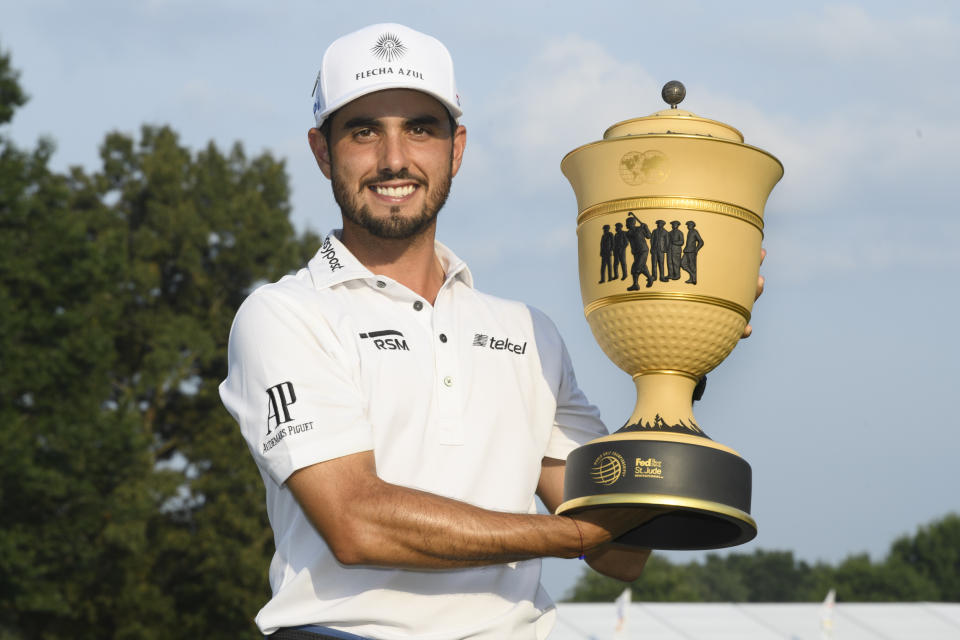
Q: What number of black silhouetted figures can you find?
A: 6